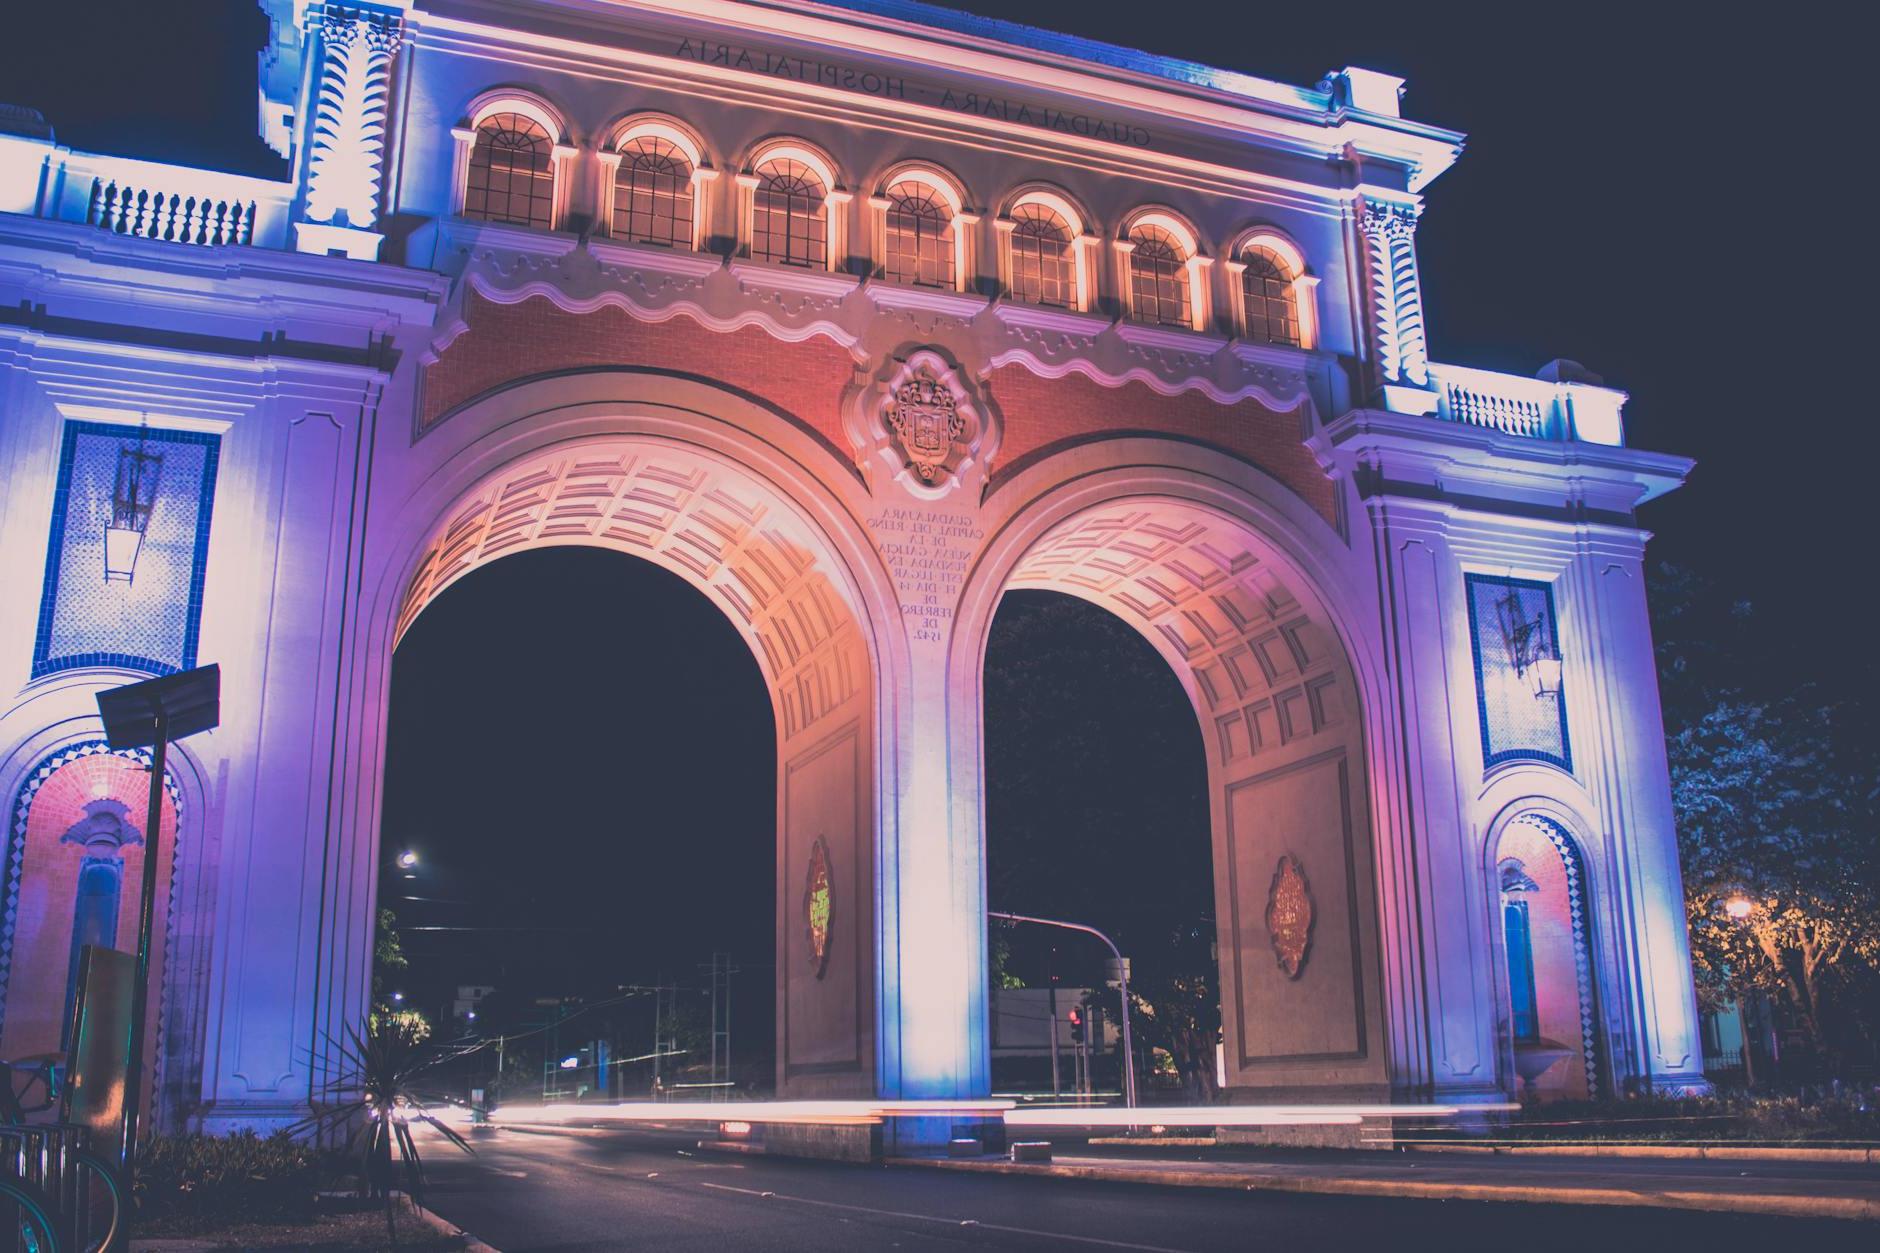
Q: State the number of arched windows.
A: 7